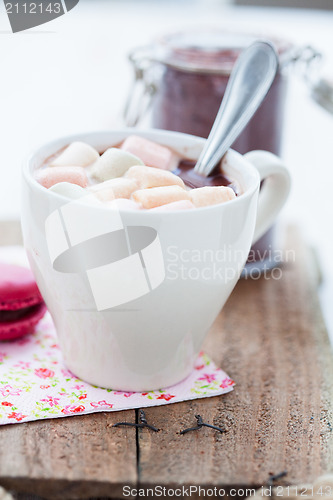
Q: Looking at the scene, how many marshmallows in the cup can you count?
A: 11